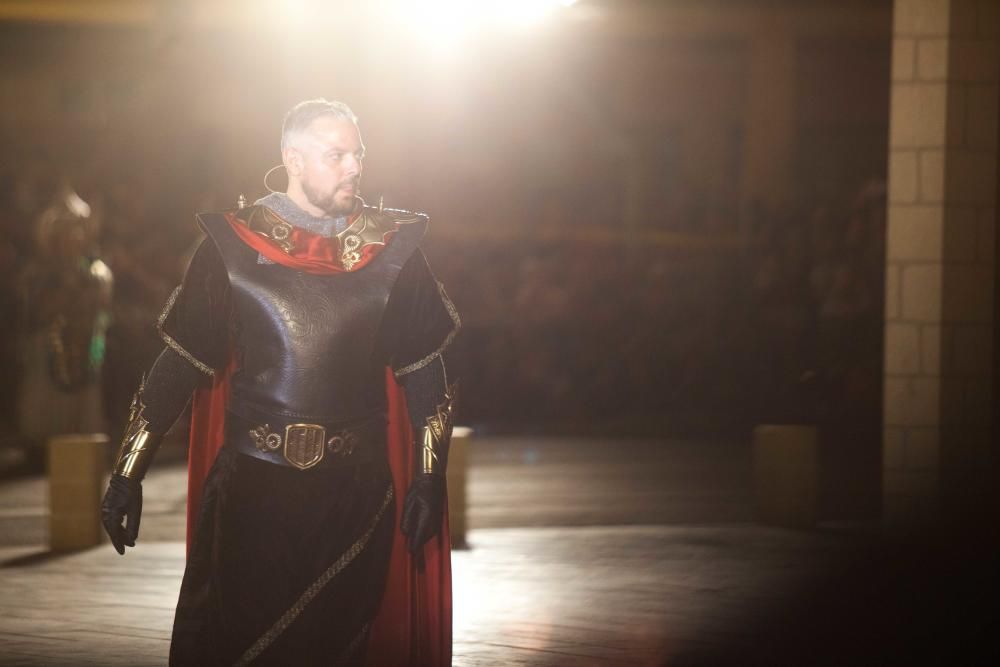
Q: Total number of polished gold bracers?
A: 2